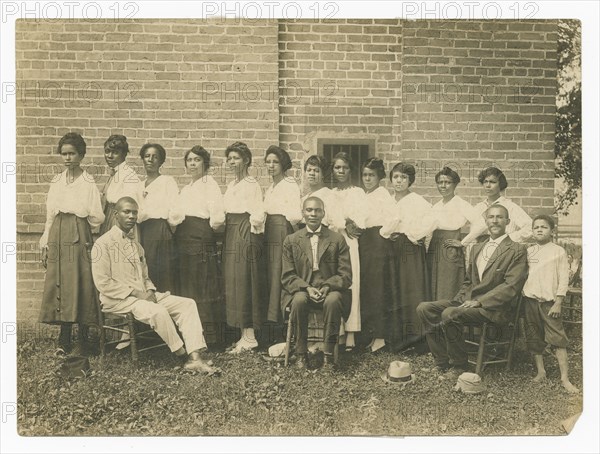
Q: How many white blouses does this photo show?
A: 12